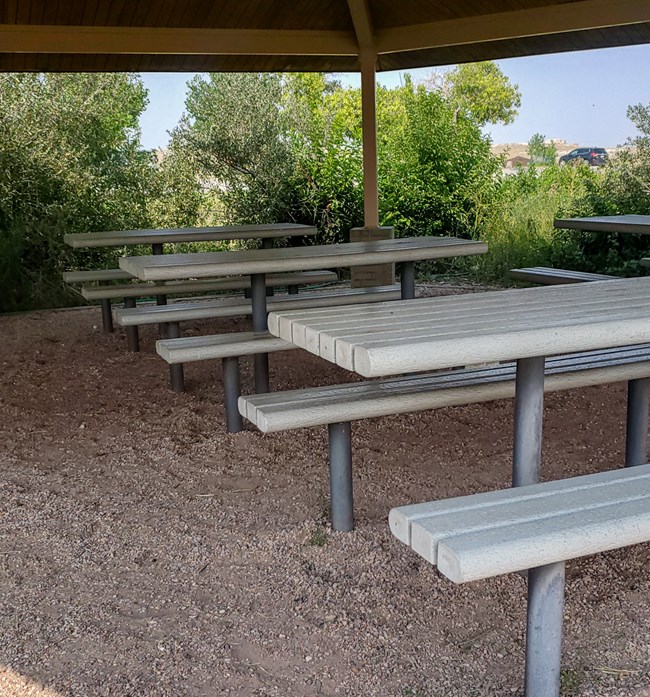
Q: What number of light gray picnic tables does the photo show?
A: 4